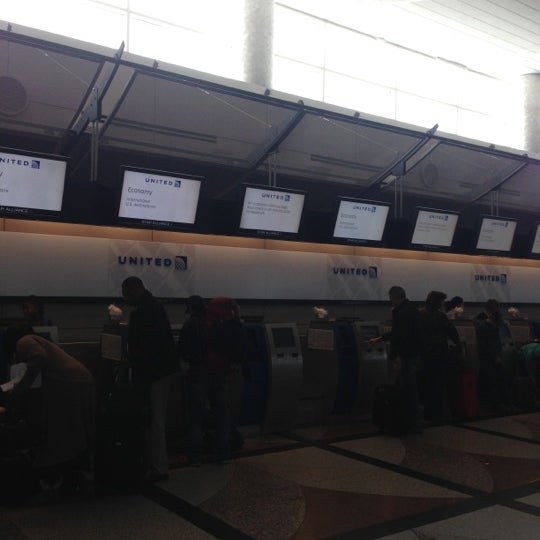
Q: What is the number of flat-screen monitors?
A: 7